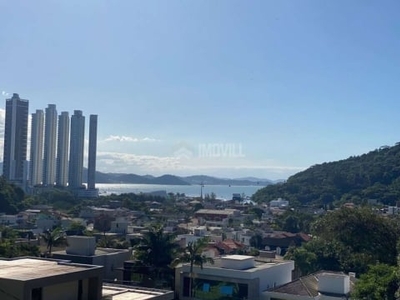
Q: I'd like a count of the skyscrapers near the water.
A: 6